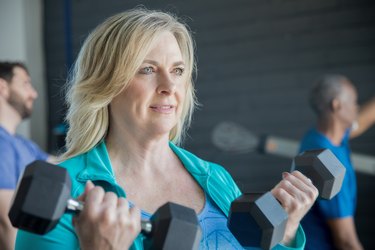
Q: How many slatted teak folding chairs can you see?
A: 0